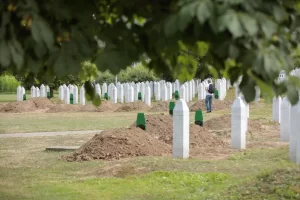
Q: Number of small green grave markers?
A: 10